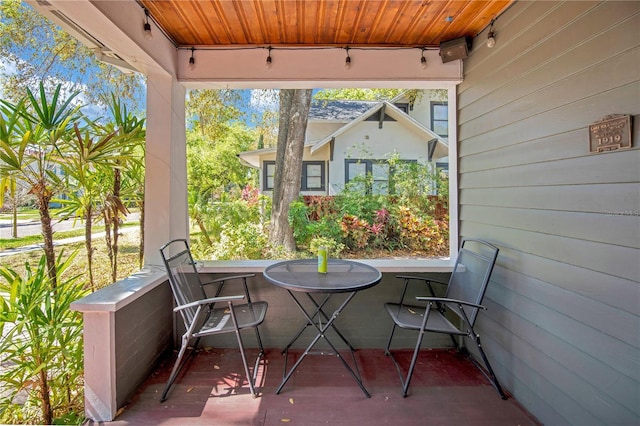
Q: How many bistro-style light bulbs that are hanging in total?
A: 6